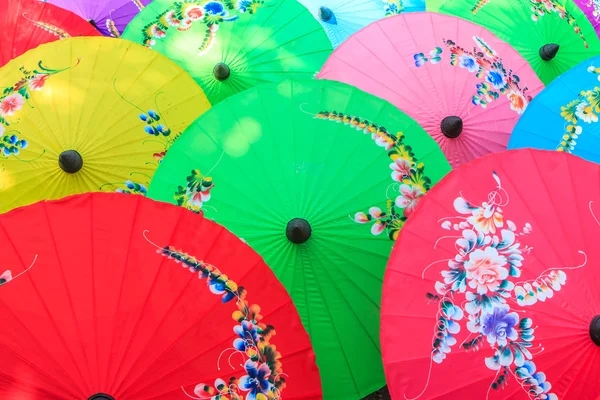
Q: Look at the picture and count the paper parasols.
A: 12